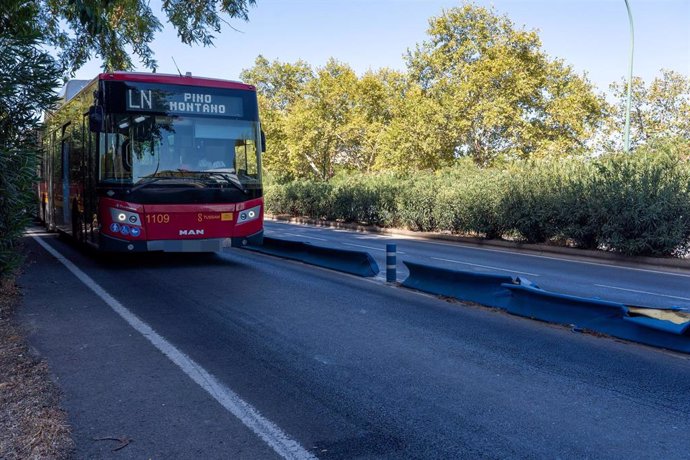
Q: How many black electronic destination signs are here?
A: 1